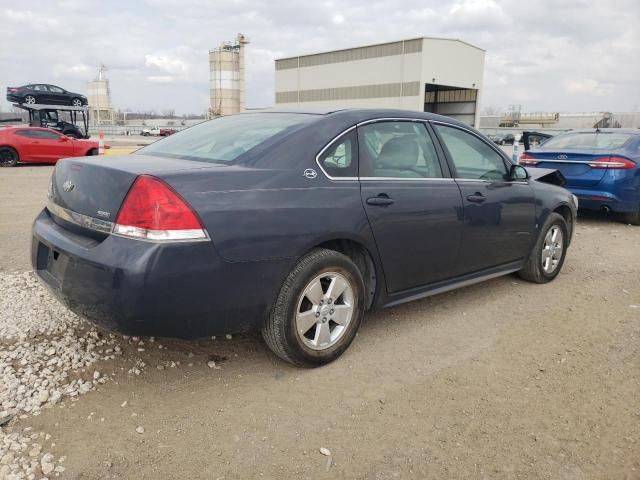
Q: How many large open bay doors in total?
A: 1